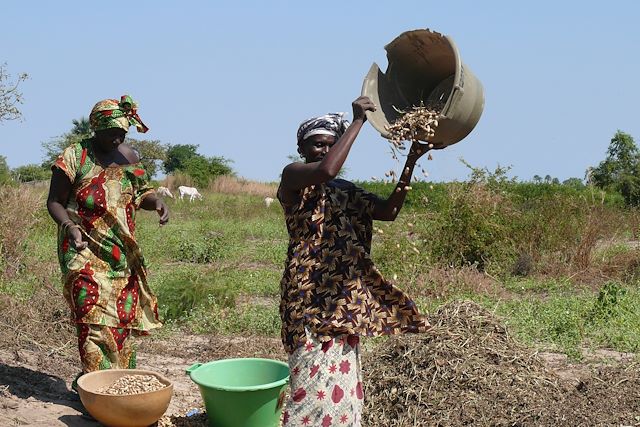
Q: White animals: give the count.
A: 3